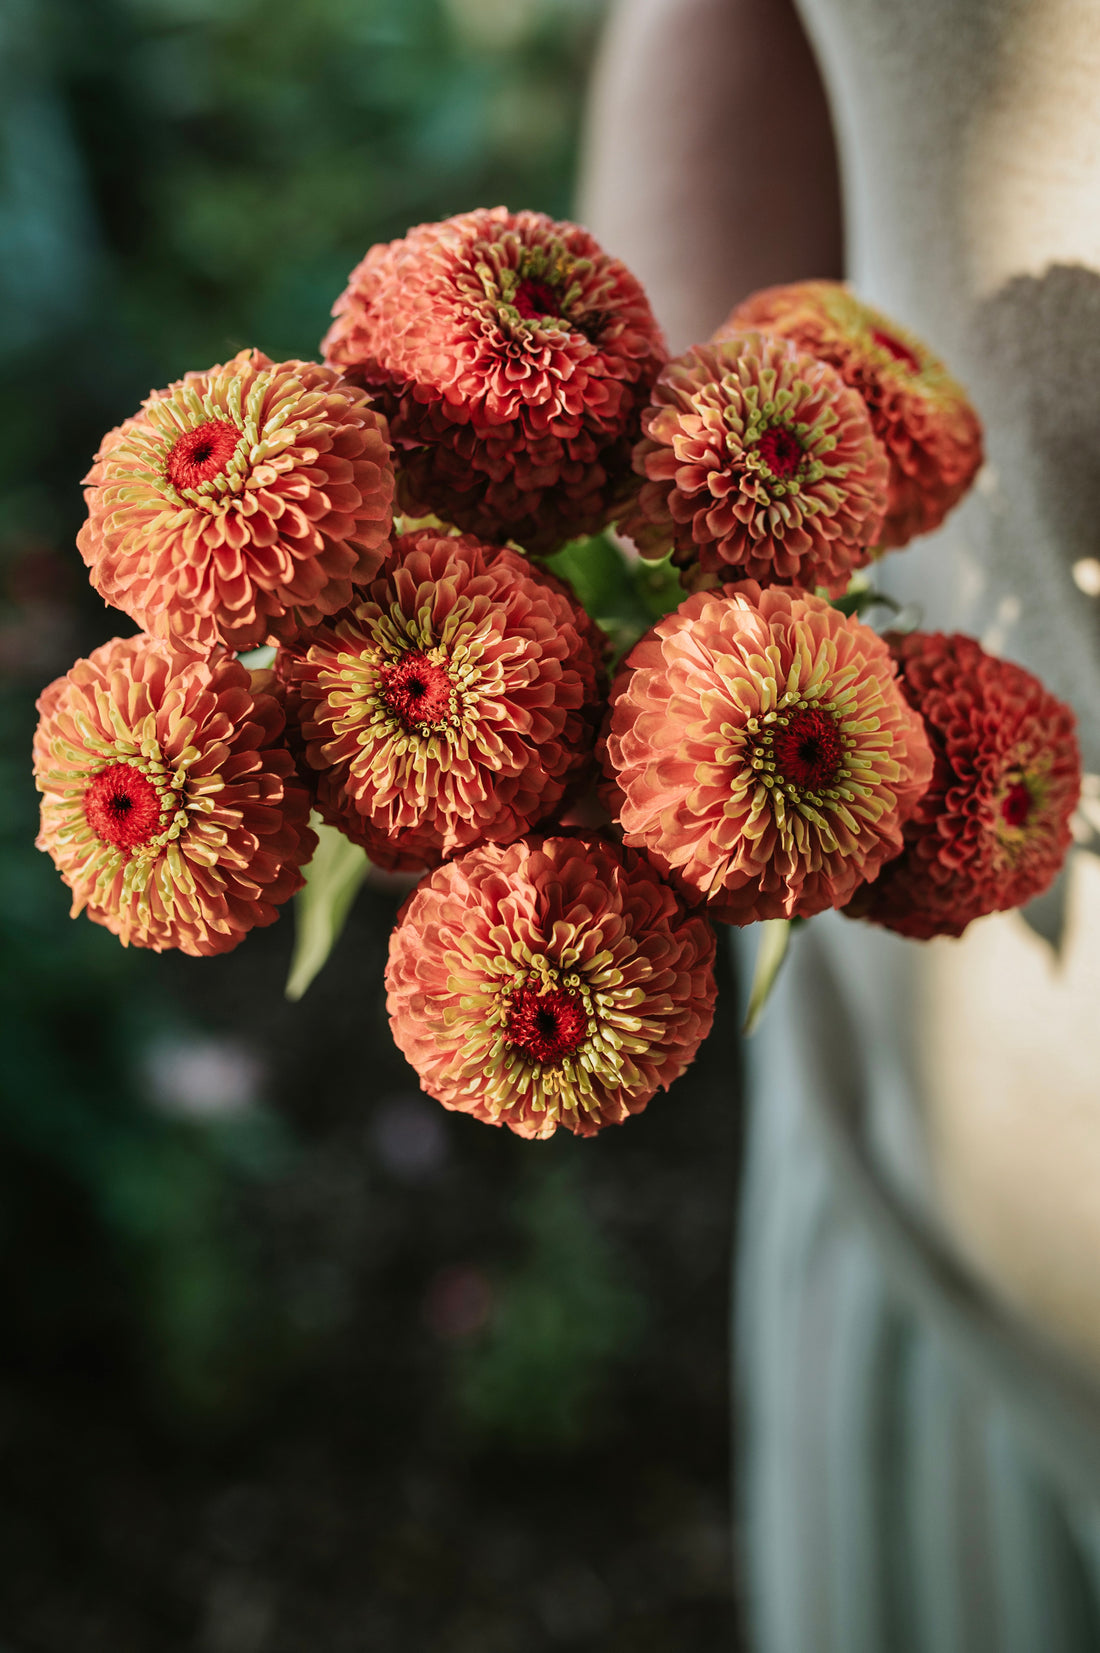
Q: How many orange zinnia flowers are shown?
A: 9